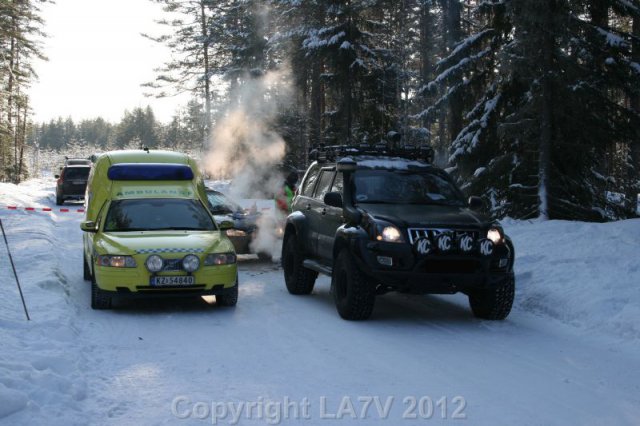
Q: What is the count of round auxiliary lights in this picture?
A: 6